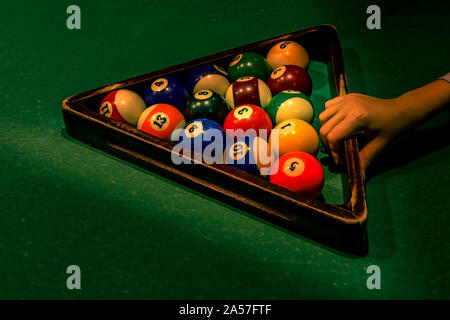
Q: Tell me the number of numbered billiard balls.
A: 15